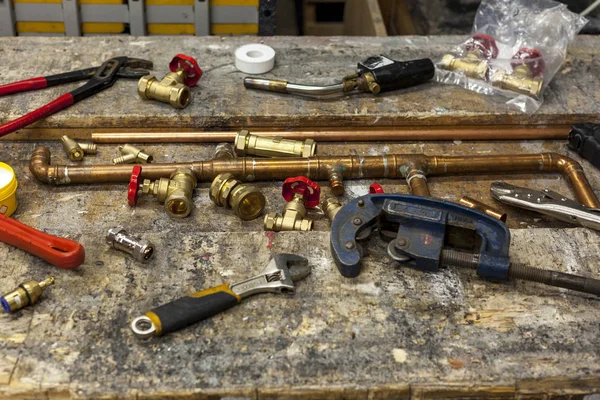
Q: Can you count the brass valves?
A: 6